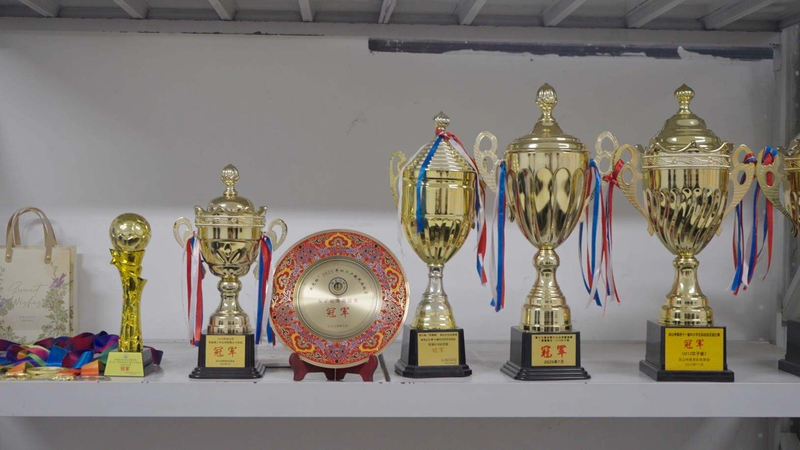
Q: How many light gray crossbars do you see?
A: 9